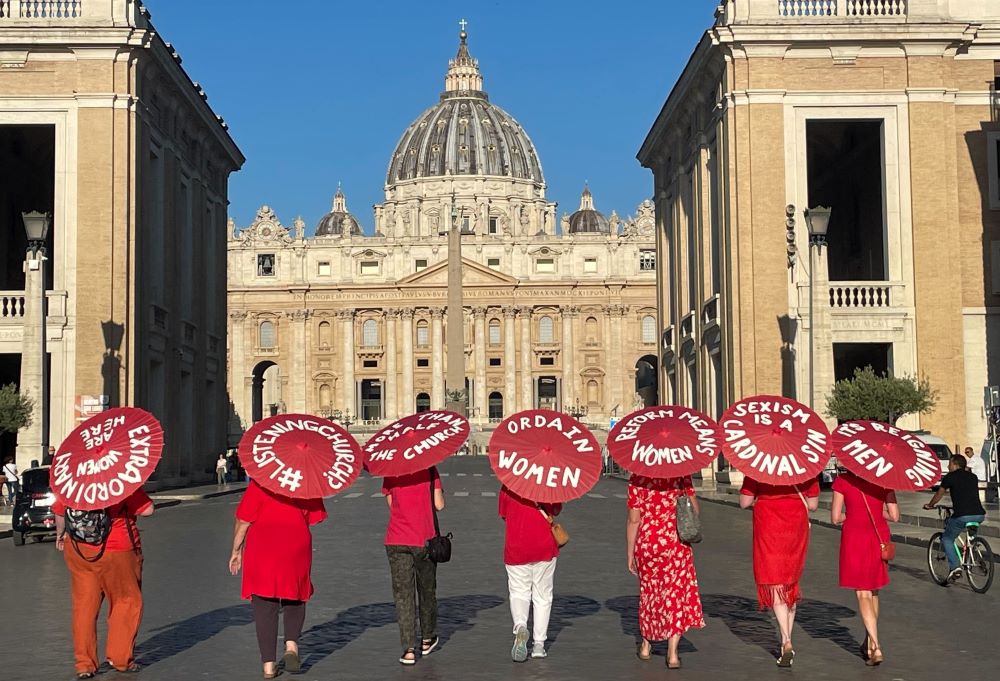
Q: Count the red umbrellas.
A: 7